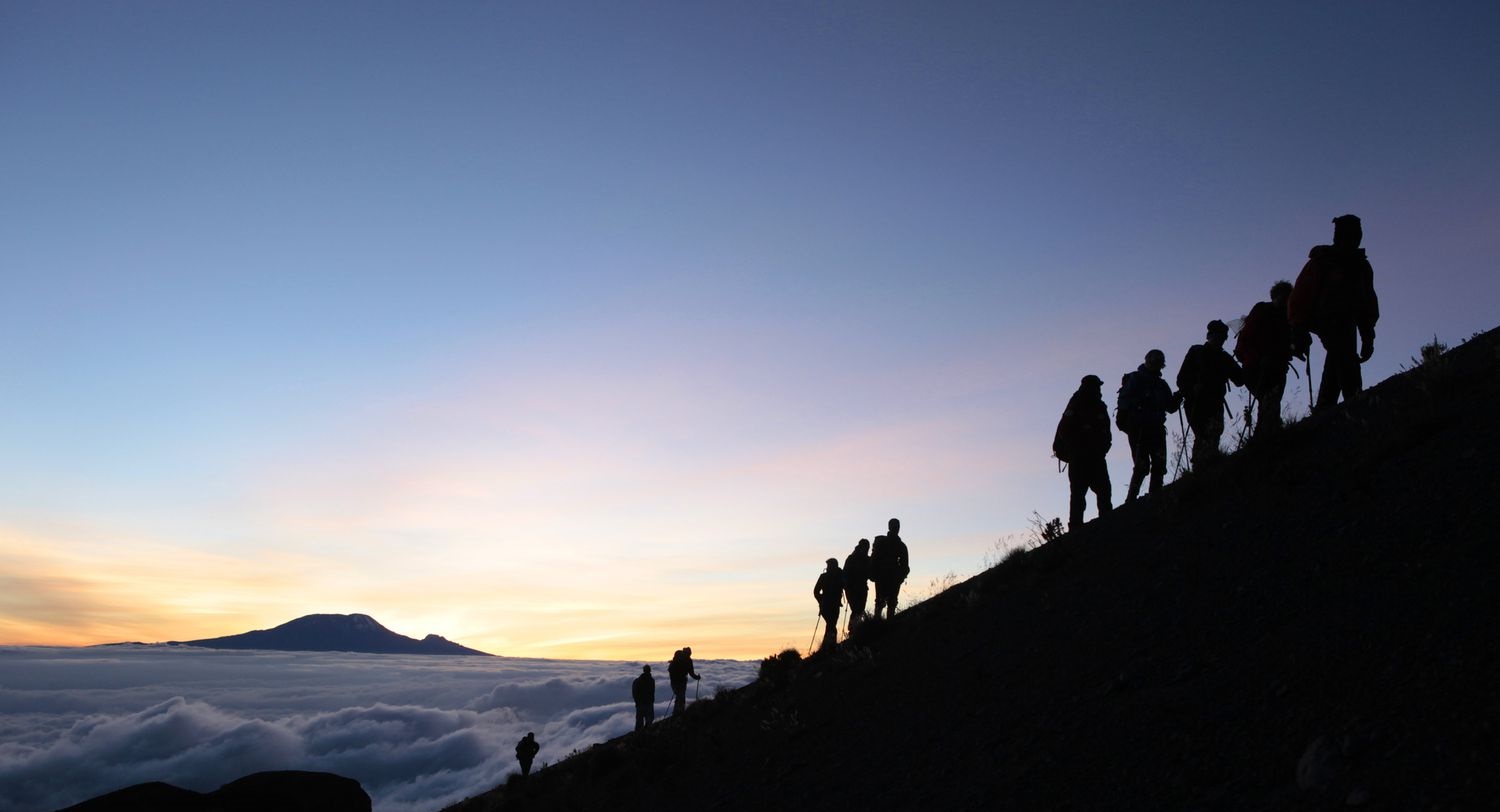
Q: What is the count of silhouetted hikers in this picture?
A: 11